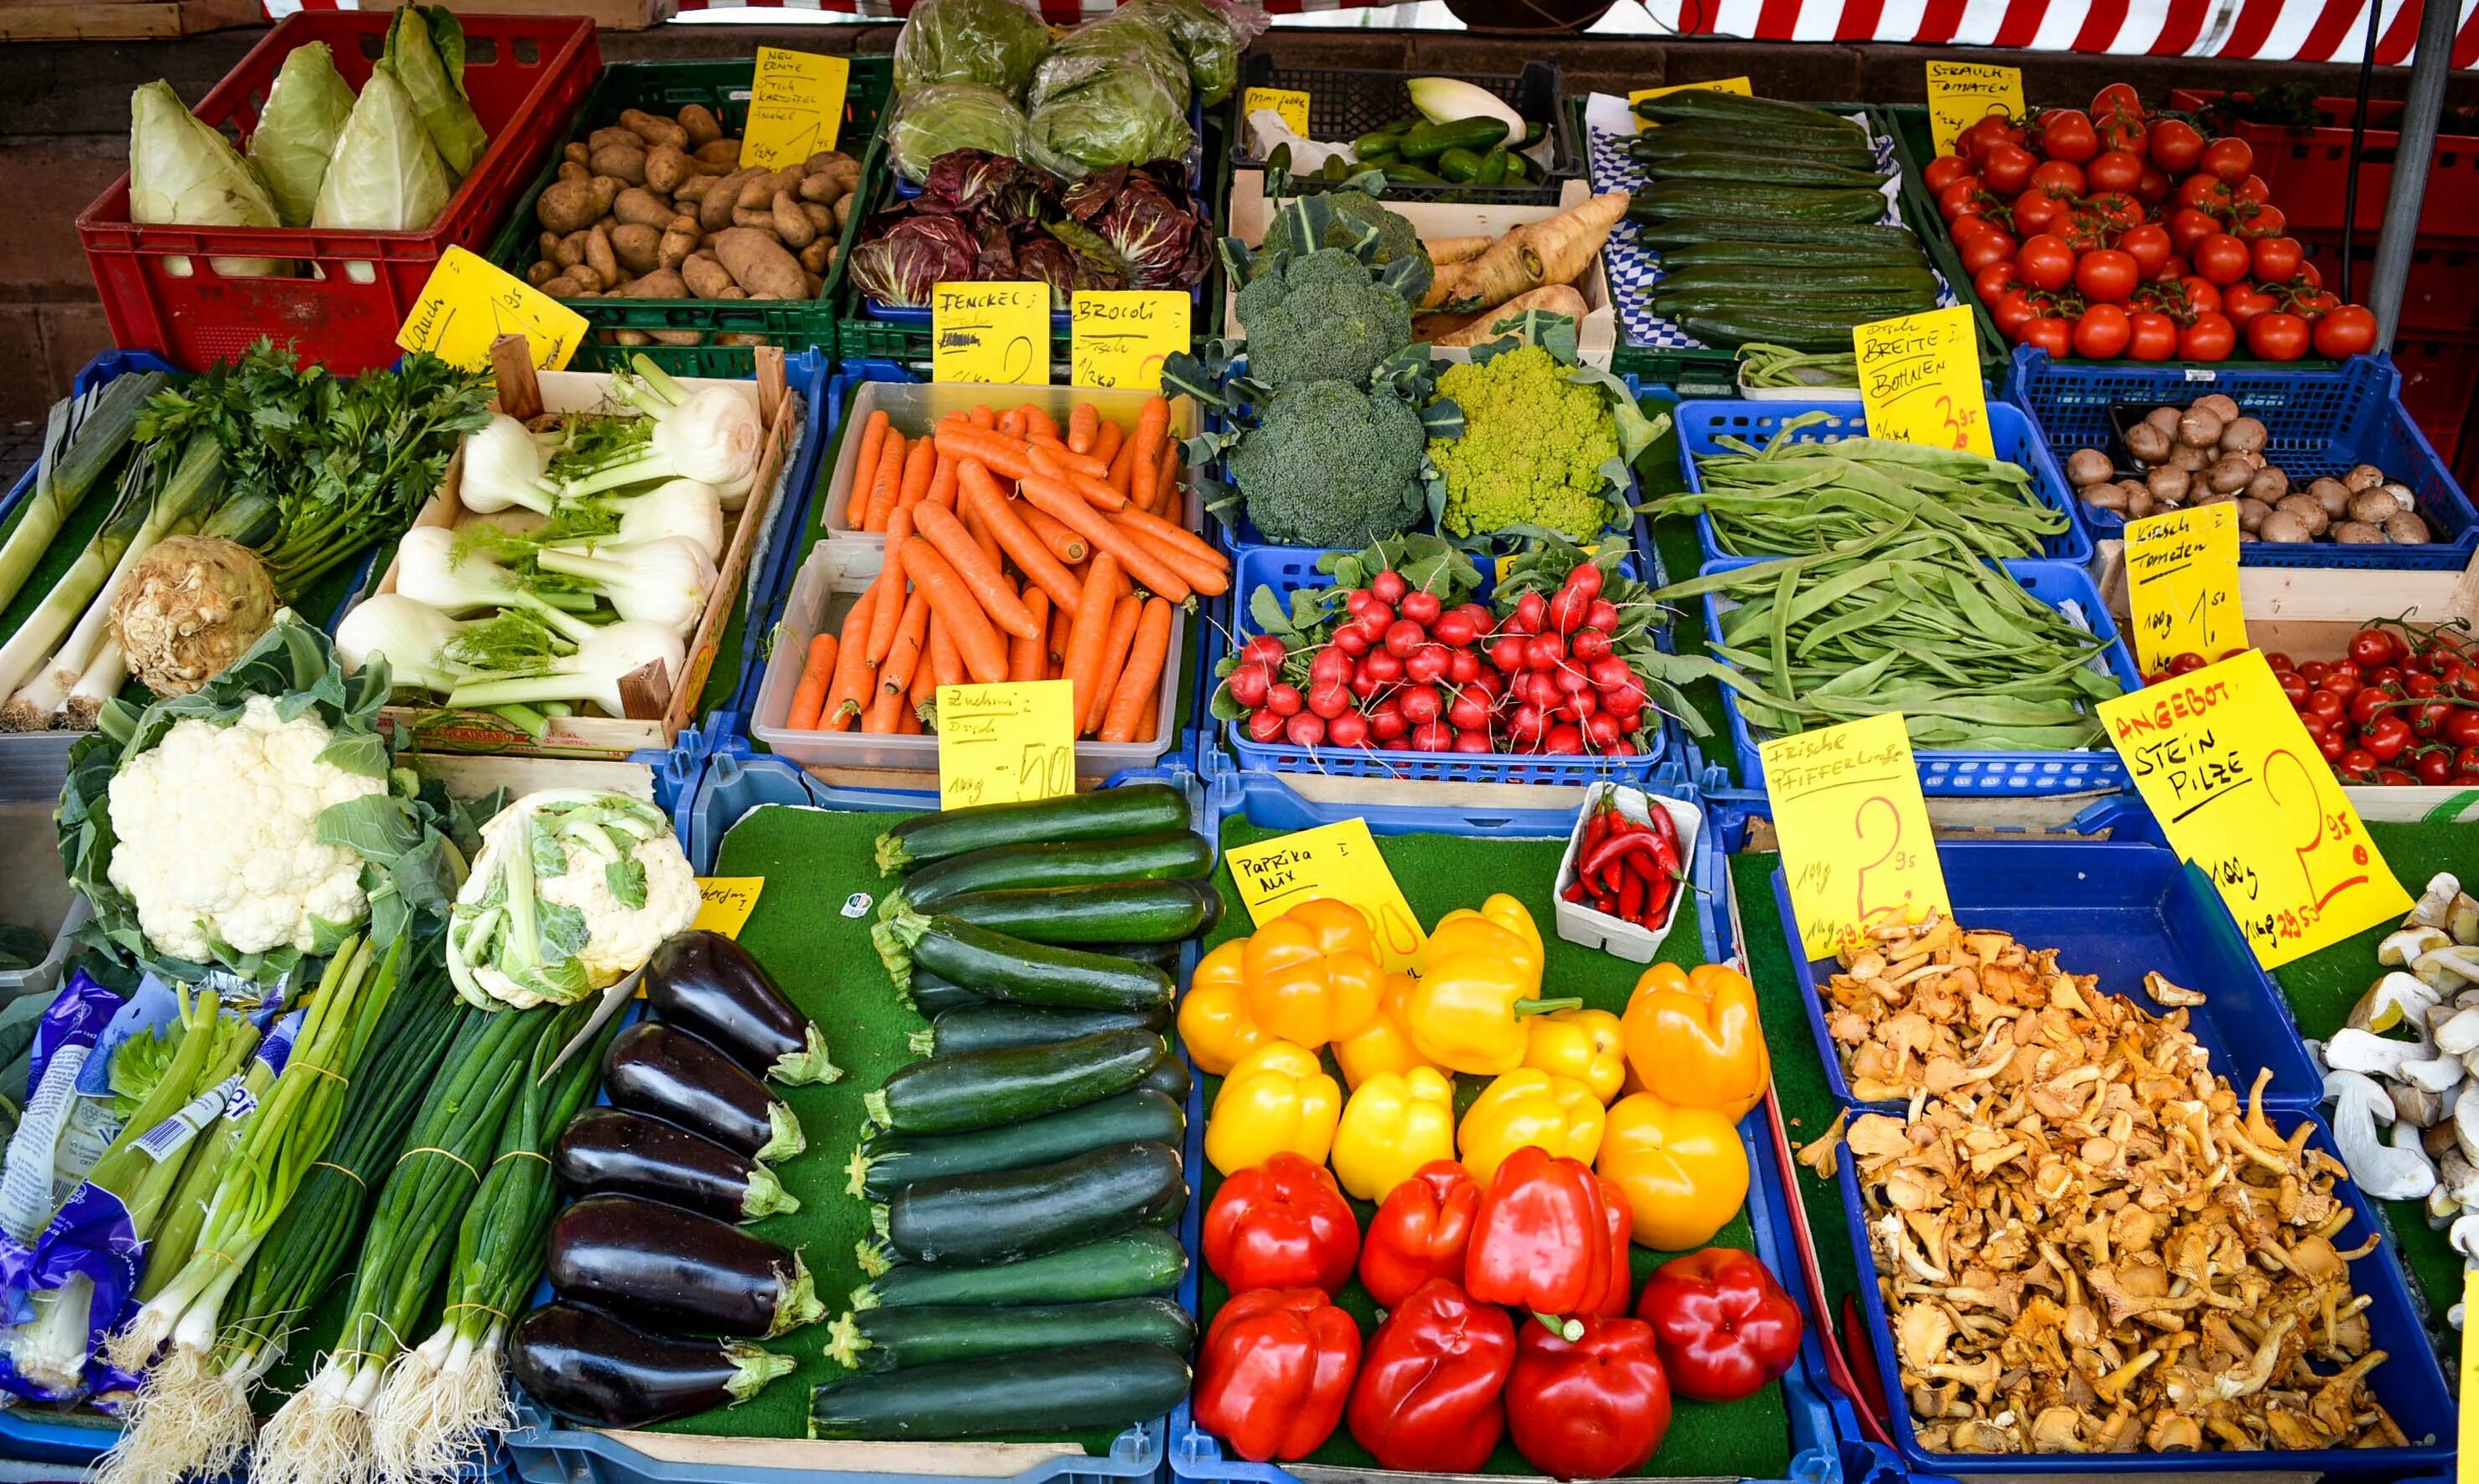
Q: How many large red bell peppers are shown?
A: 8